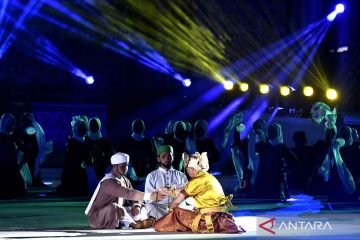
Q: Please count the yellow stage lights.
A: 6